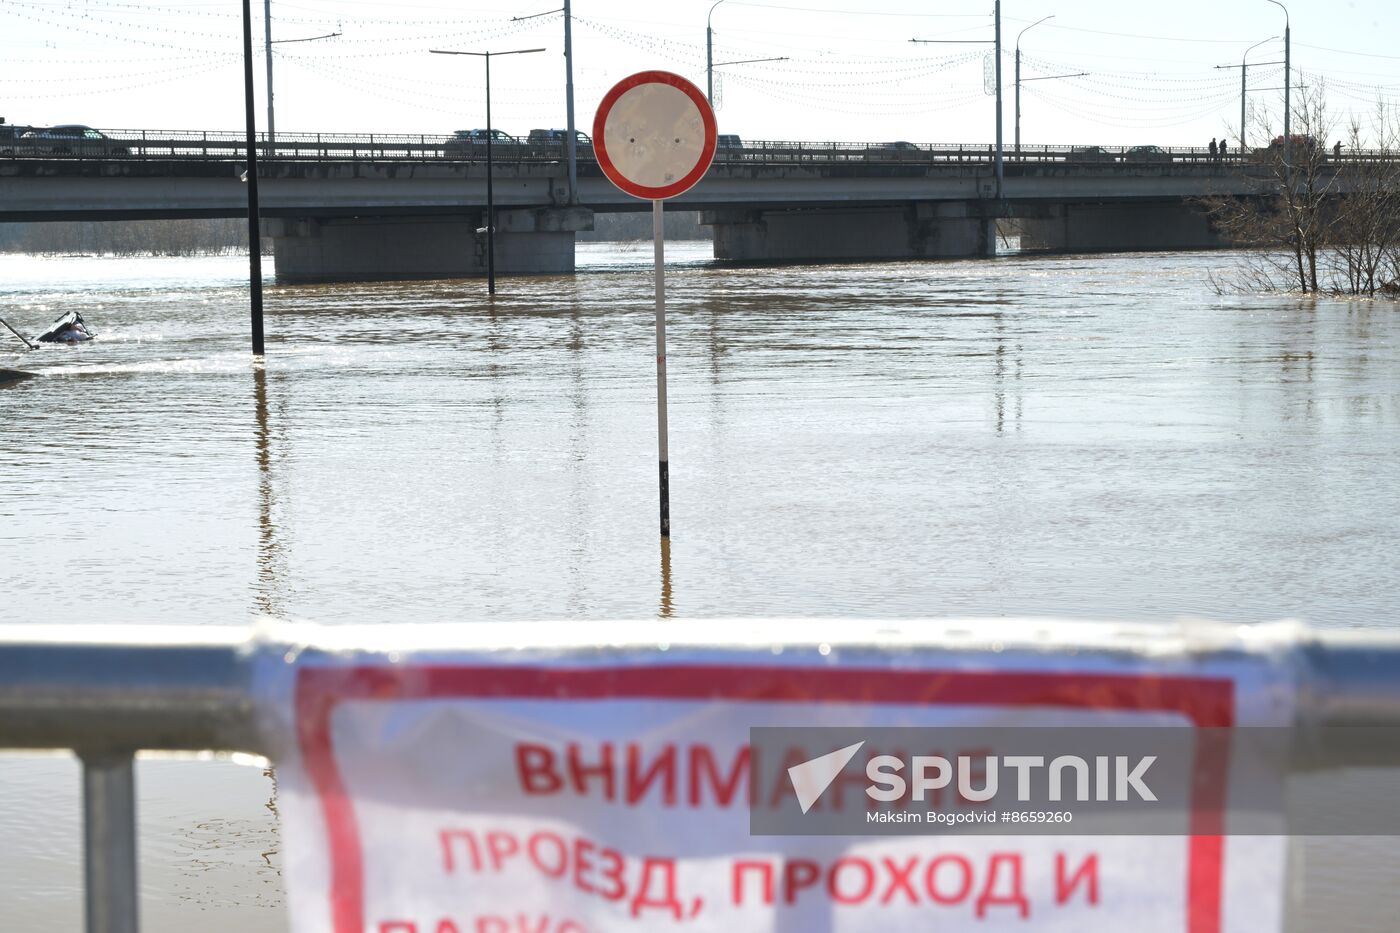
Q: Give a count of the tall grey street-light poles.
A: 7